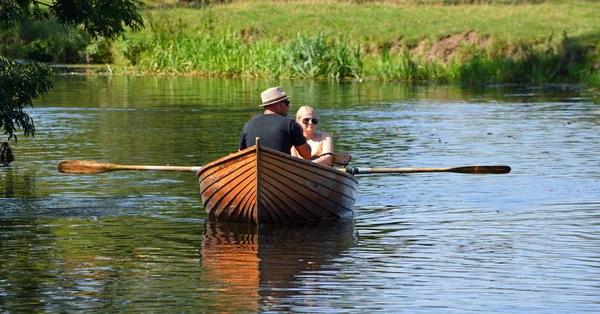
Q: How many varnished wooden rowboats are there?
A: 1